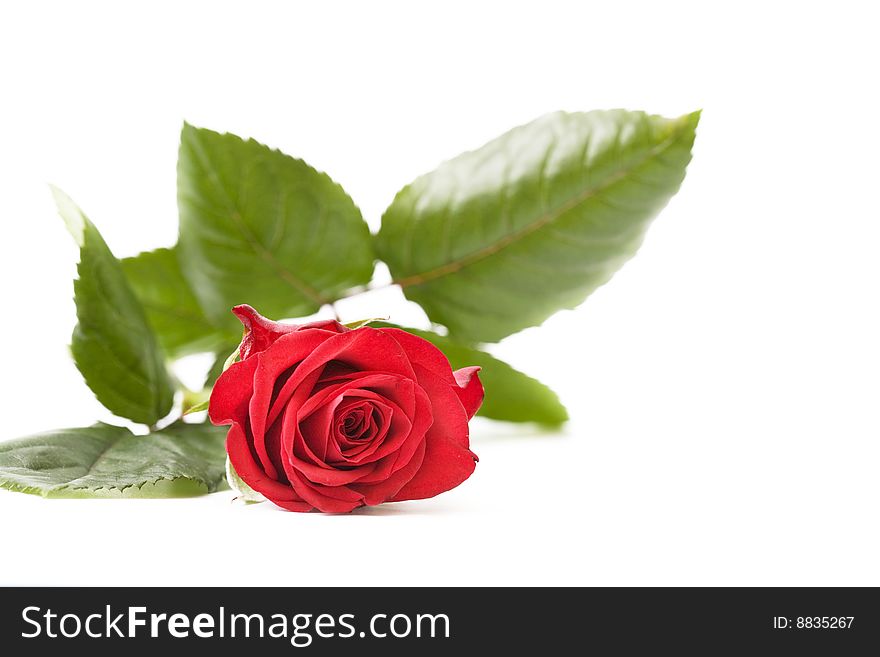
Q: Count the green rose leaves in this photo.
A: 6